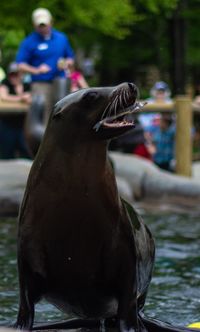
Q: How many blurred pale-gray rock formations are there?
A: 2